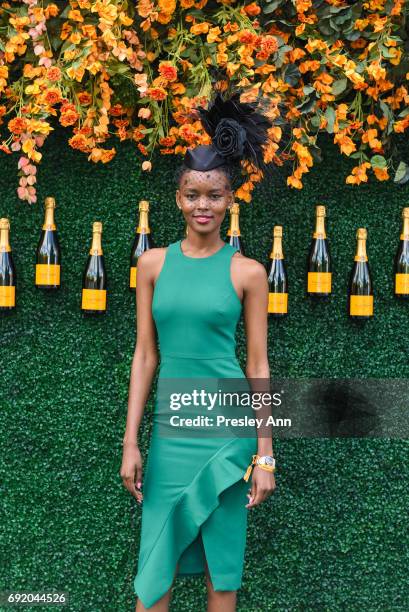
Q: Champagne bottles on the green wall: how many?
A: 9